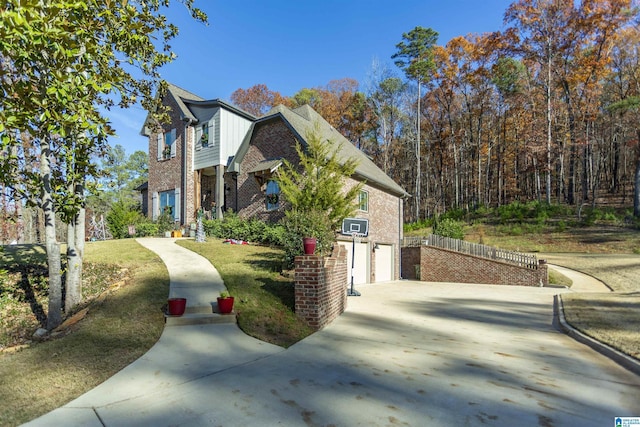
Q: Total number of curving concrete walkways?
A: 2